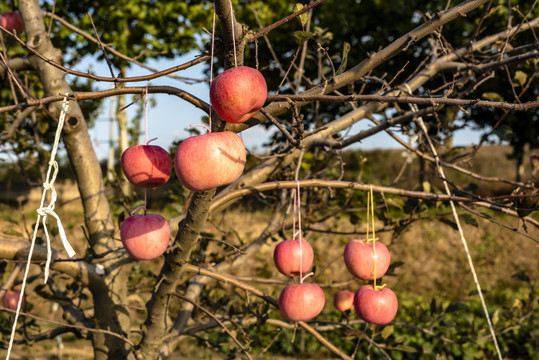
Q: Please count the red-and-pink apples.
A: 11